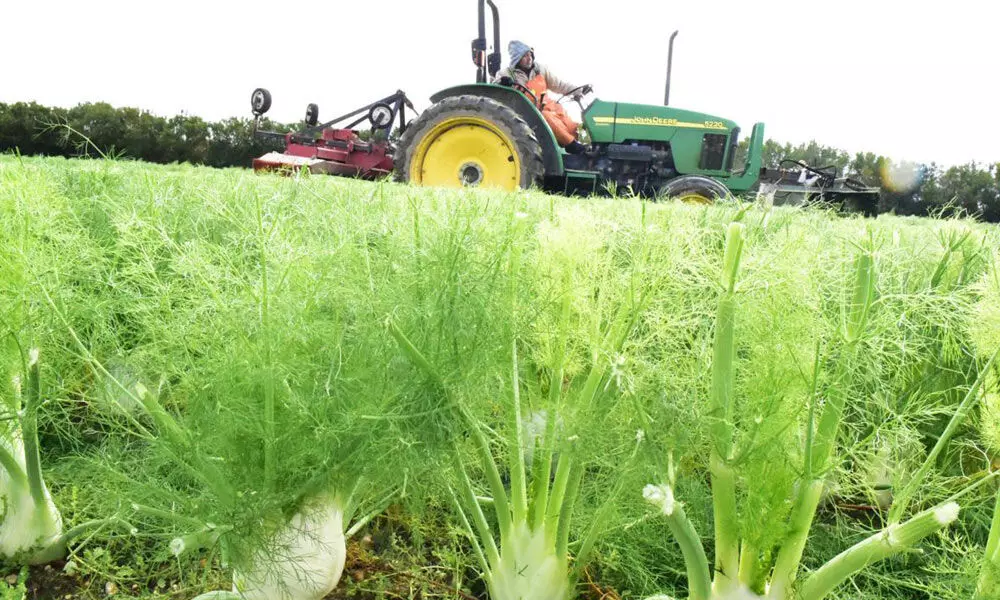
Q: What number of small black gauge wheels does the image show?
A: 3